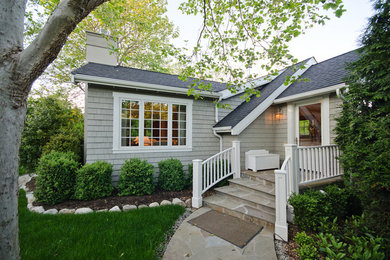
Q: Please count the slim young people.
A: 0